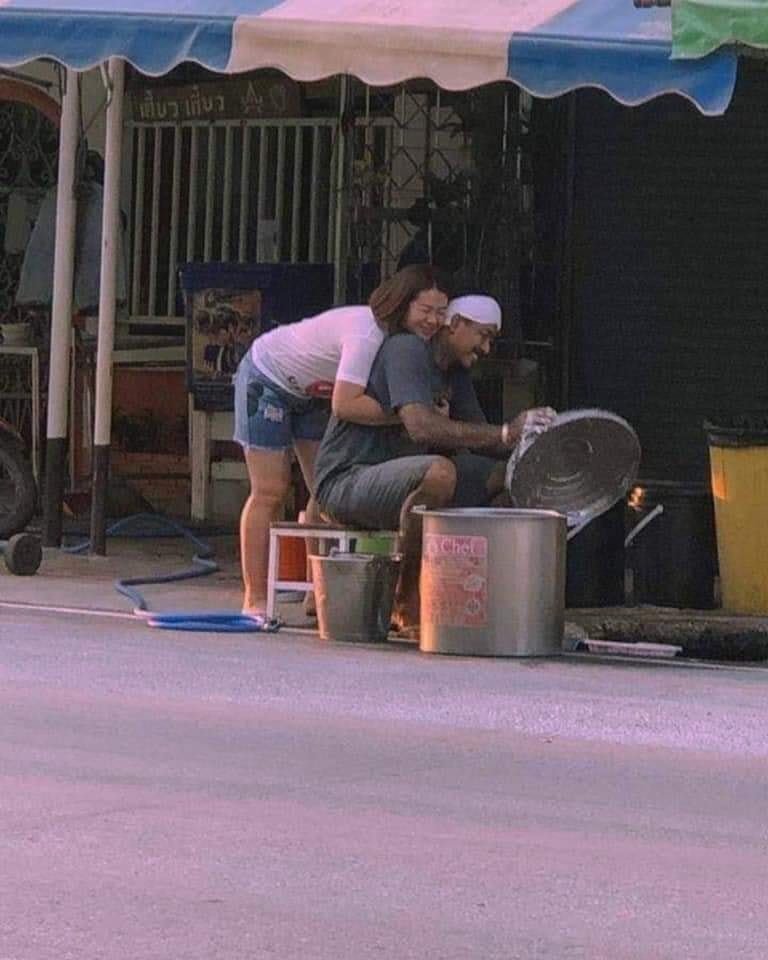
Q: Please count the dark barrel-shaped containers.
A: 2